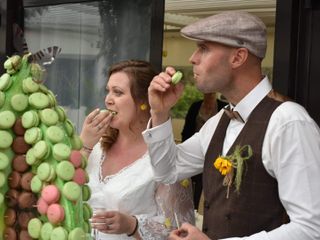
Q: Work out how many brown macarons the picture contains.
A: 11